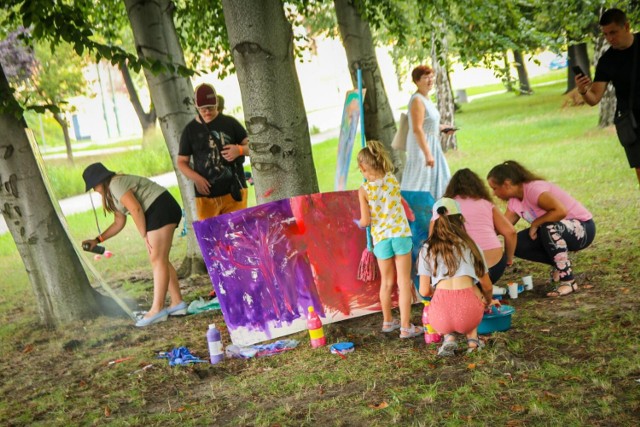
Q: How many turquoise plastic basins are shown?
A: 1